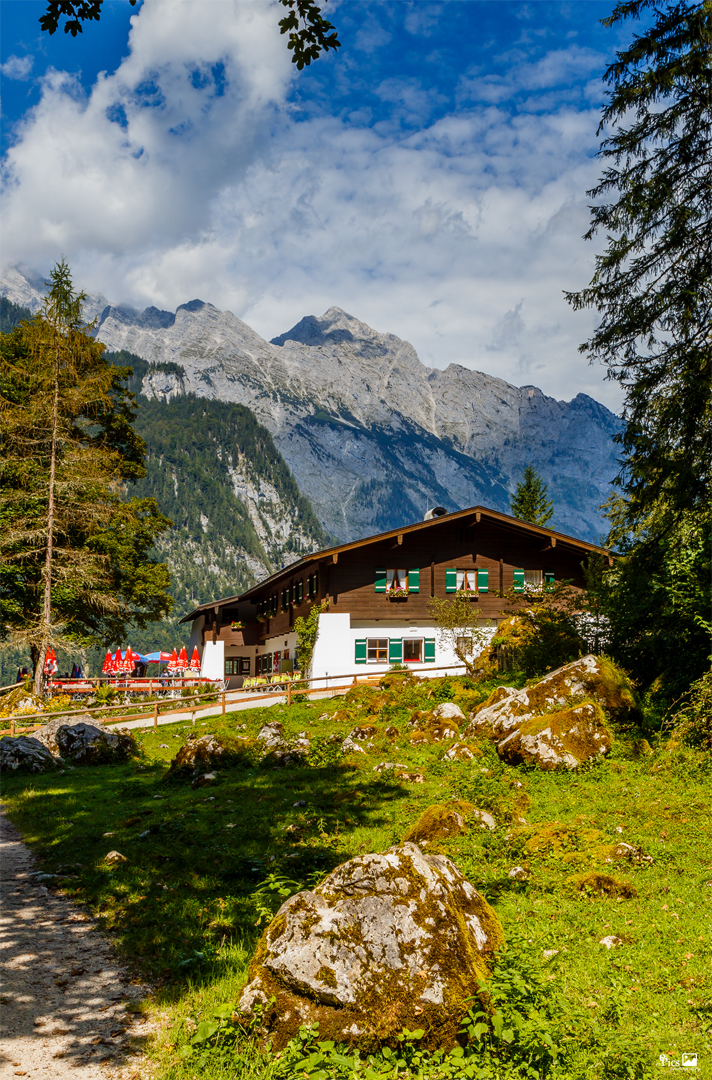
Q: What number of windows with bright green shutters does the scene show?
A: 5